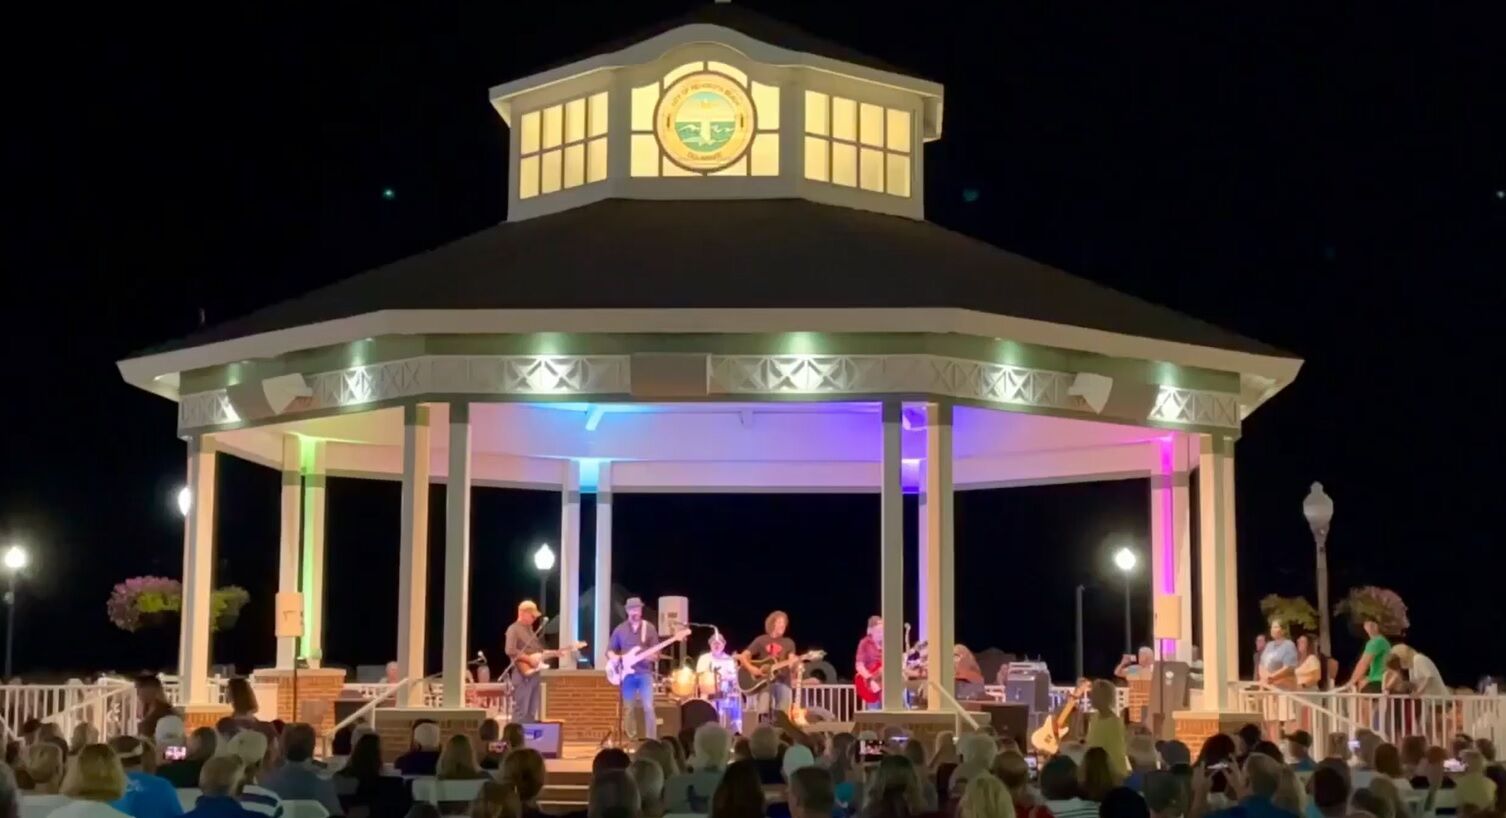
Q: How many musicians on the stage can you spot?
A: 5